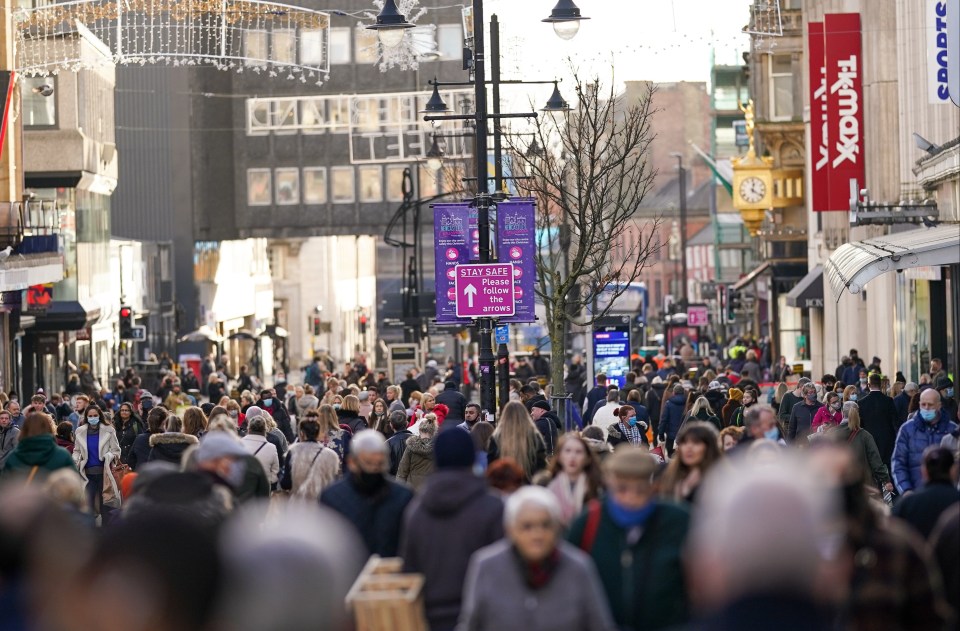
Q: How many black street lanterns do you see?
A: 6